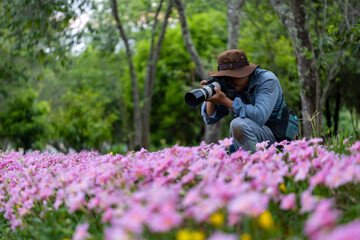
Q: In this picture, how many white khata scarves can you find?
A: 0